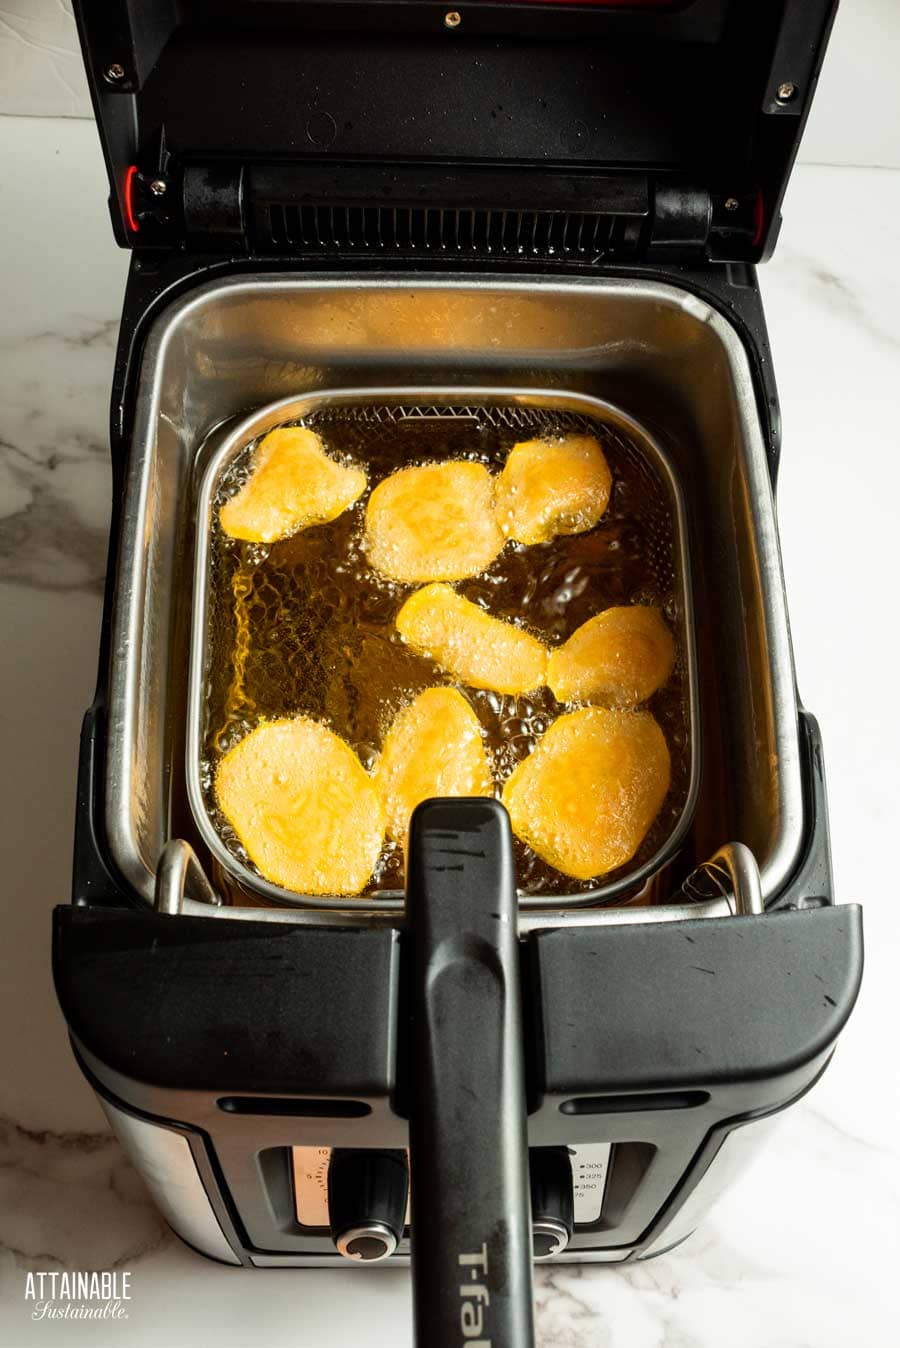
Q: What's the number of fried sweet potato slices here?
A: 8